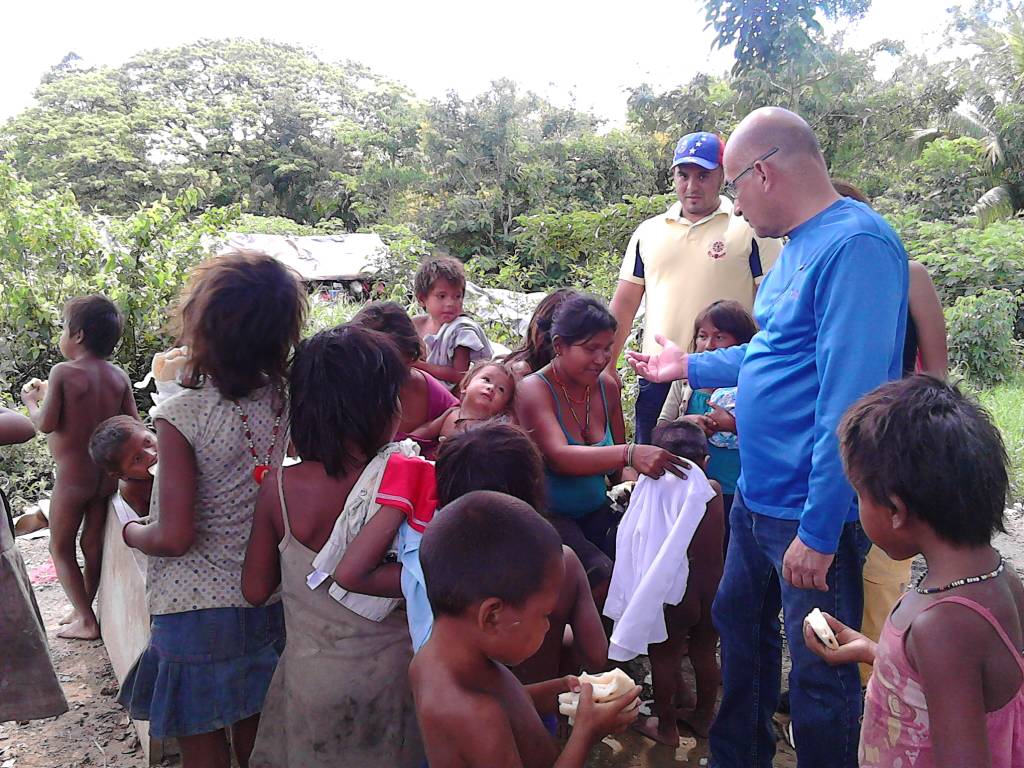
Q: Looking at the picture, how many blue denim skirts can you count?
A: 1